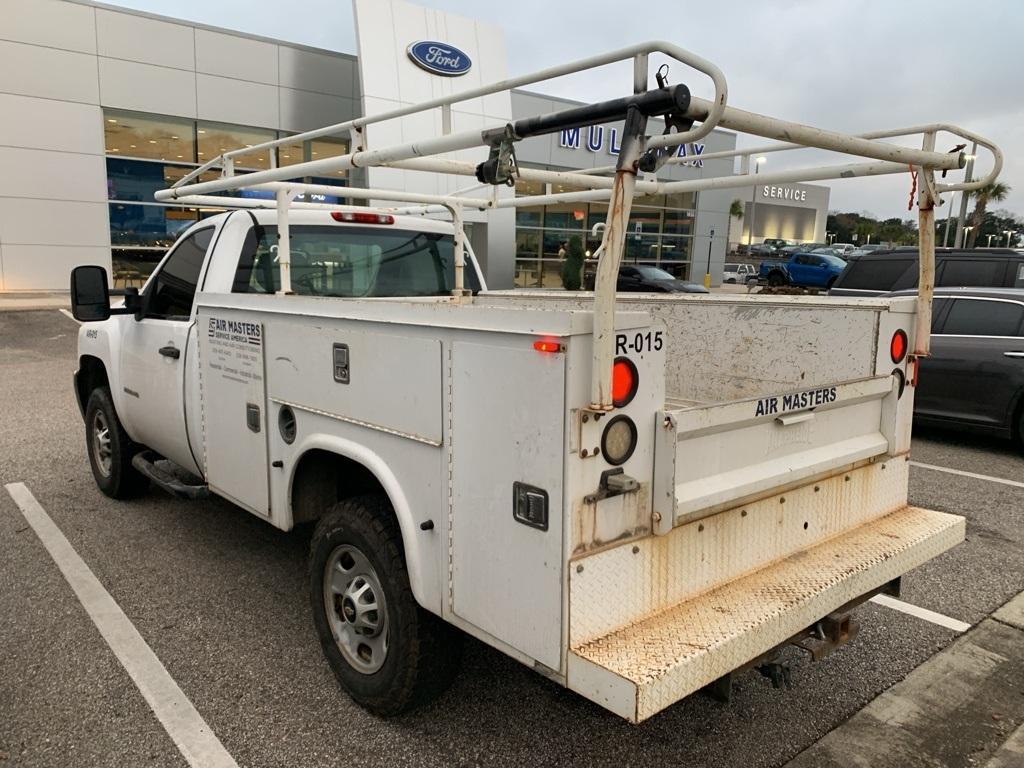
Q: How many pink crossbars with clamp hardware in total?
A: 0